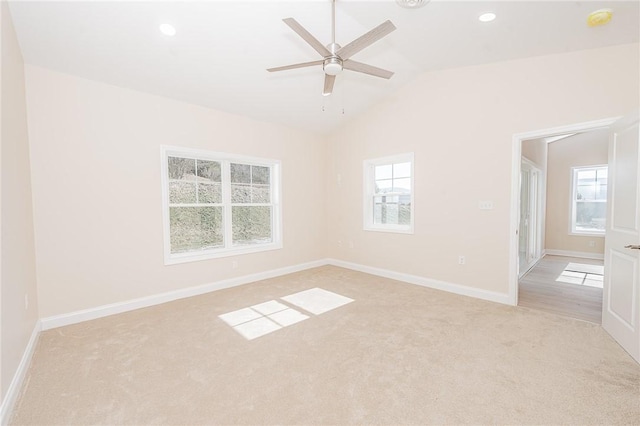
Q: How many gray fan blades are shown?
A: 5